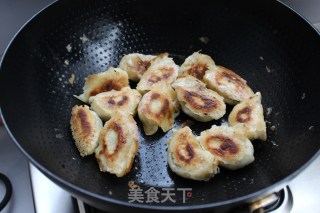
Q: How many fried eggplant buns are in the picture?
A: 13